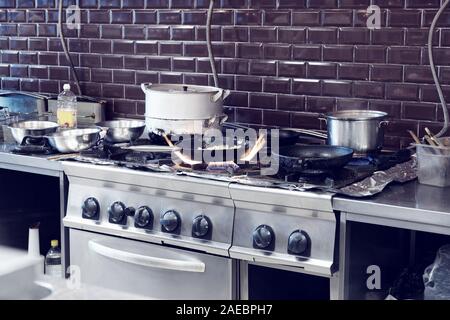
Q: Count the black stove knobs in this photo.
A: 7